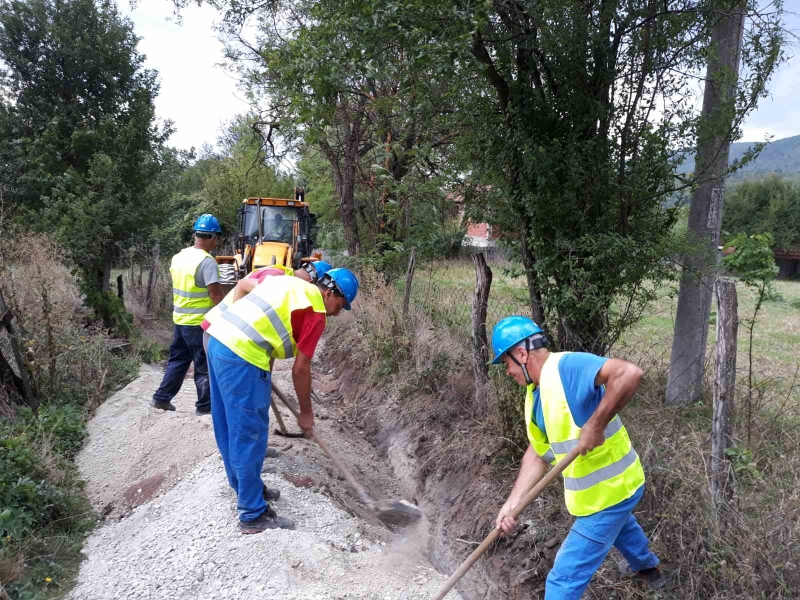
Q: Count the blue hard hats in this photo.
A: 4